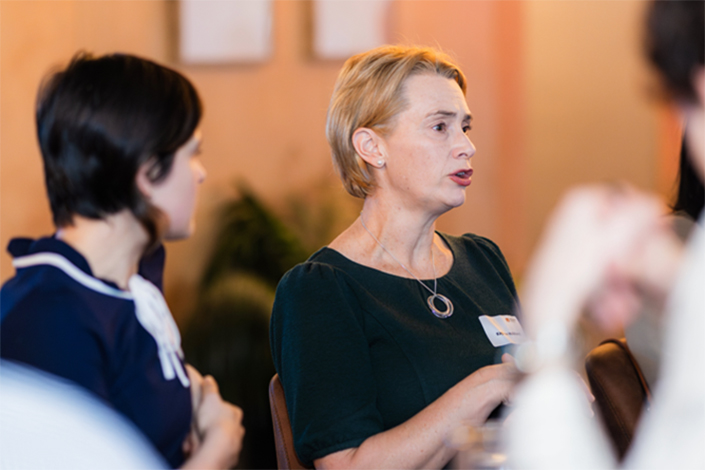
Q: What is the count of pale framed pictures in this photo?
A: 2